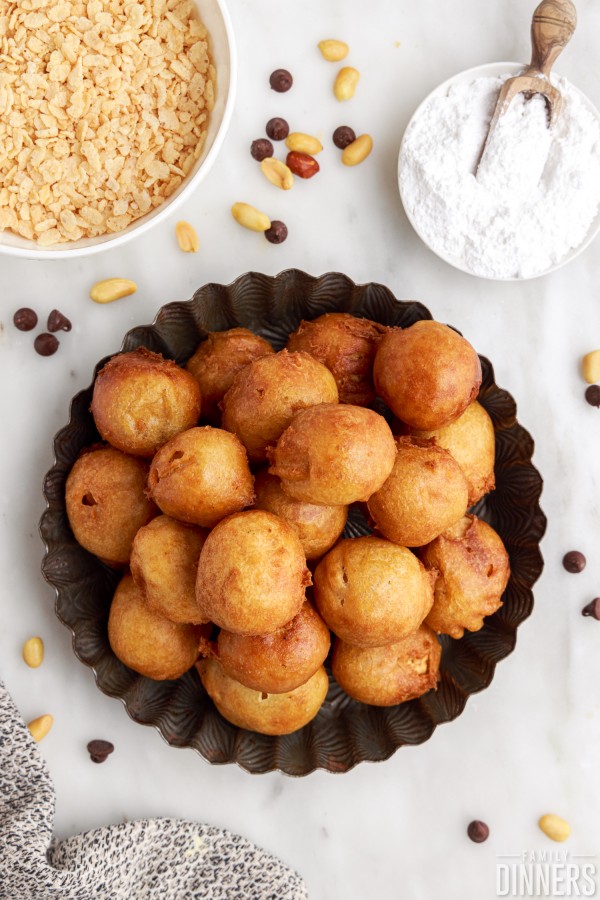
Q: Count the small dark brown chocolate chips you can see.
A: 13